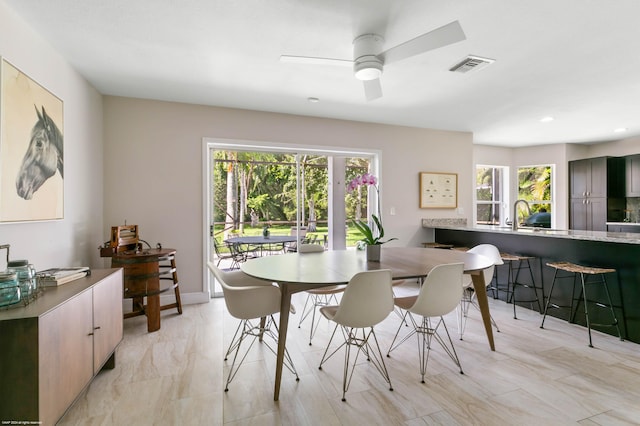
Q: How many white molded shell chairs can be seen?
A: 6